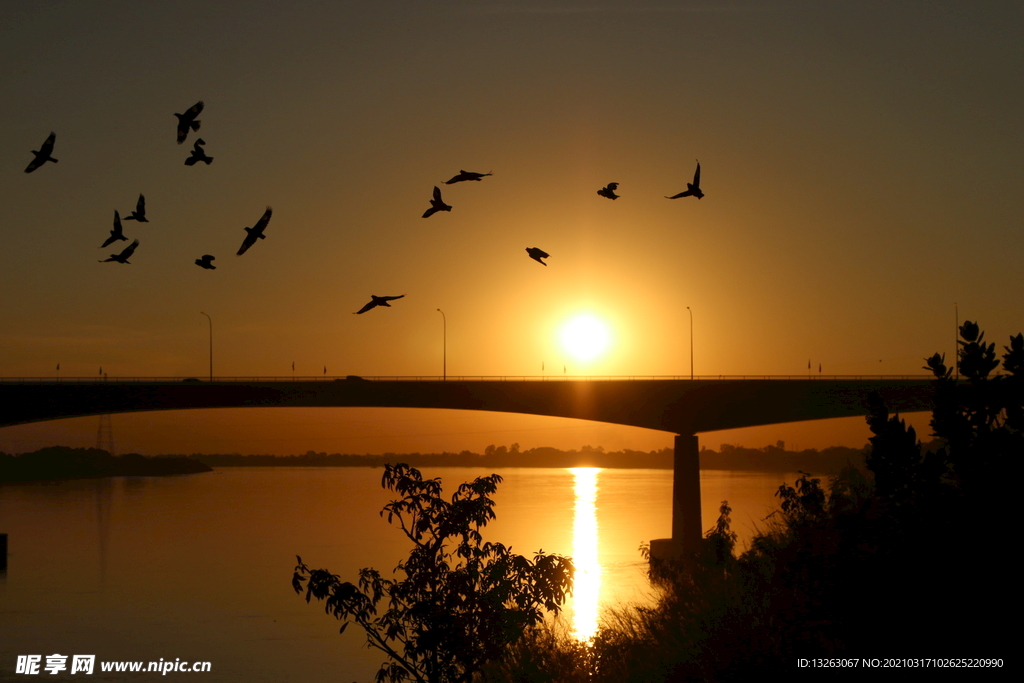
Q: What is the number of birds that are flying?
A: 14